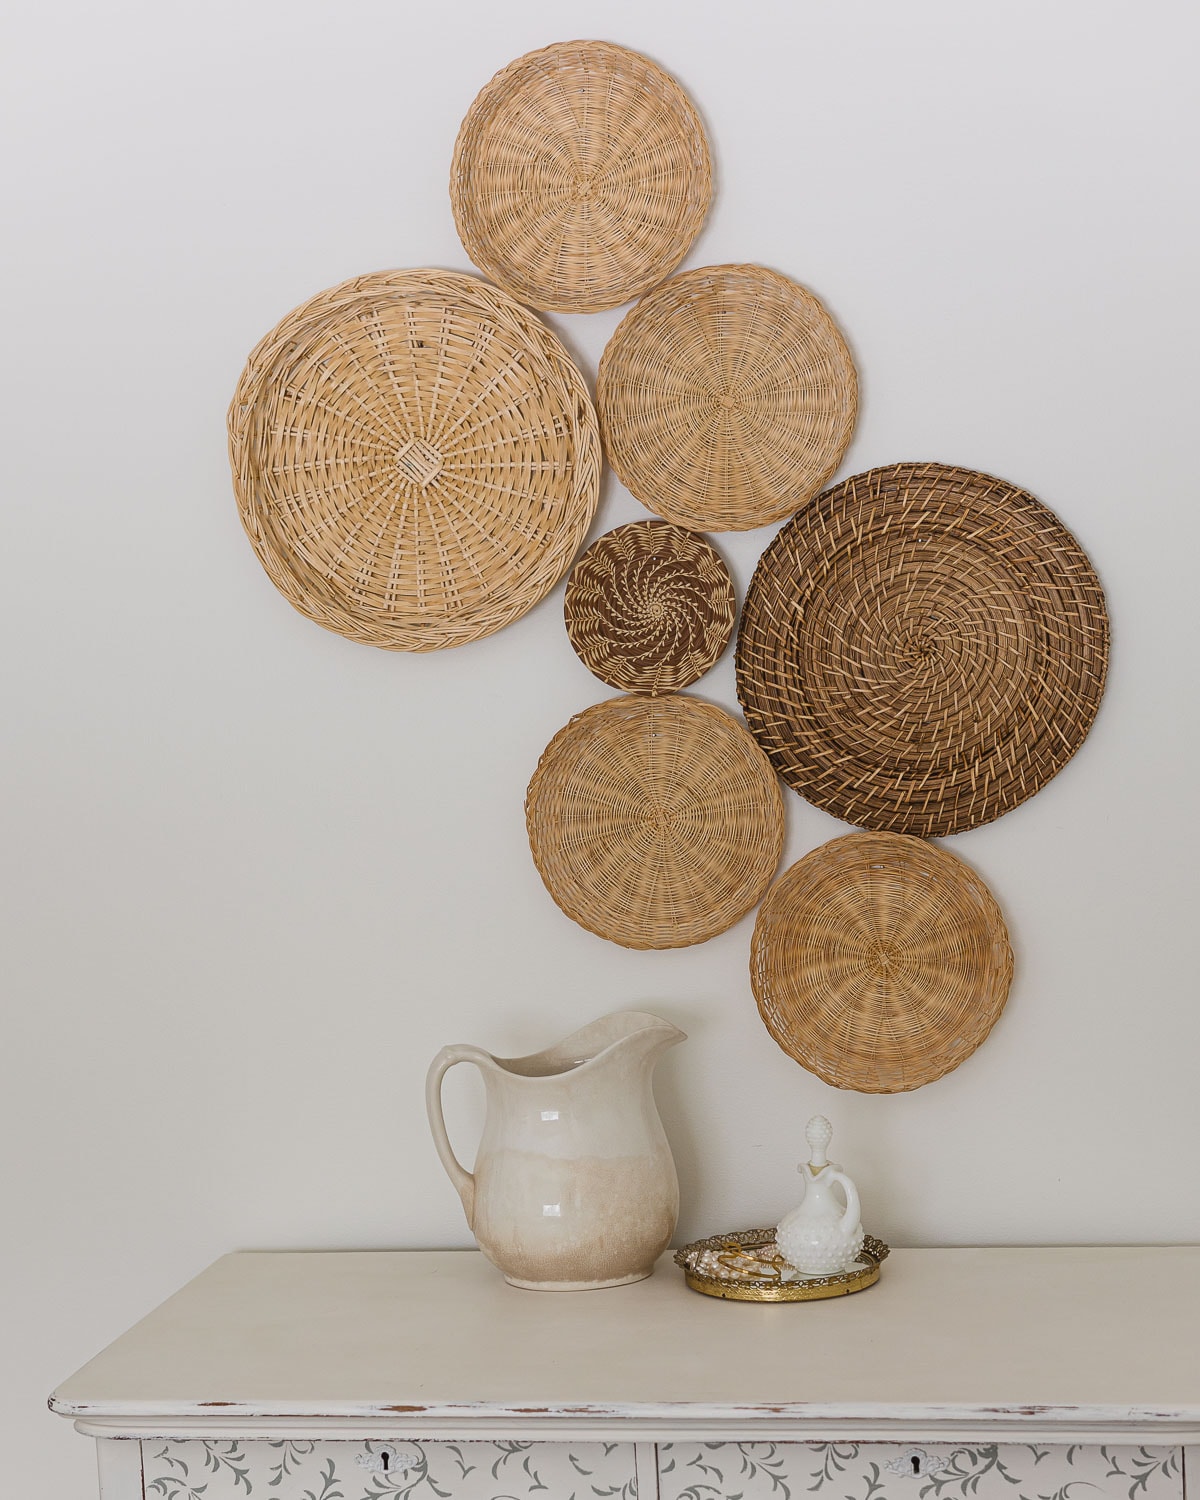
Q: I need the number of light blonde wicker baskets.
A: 5